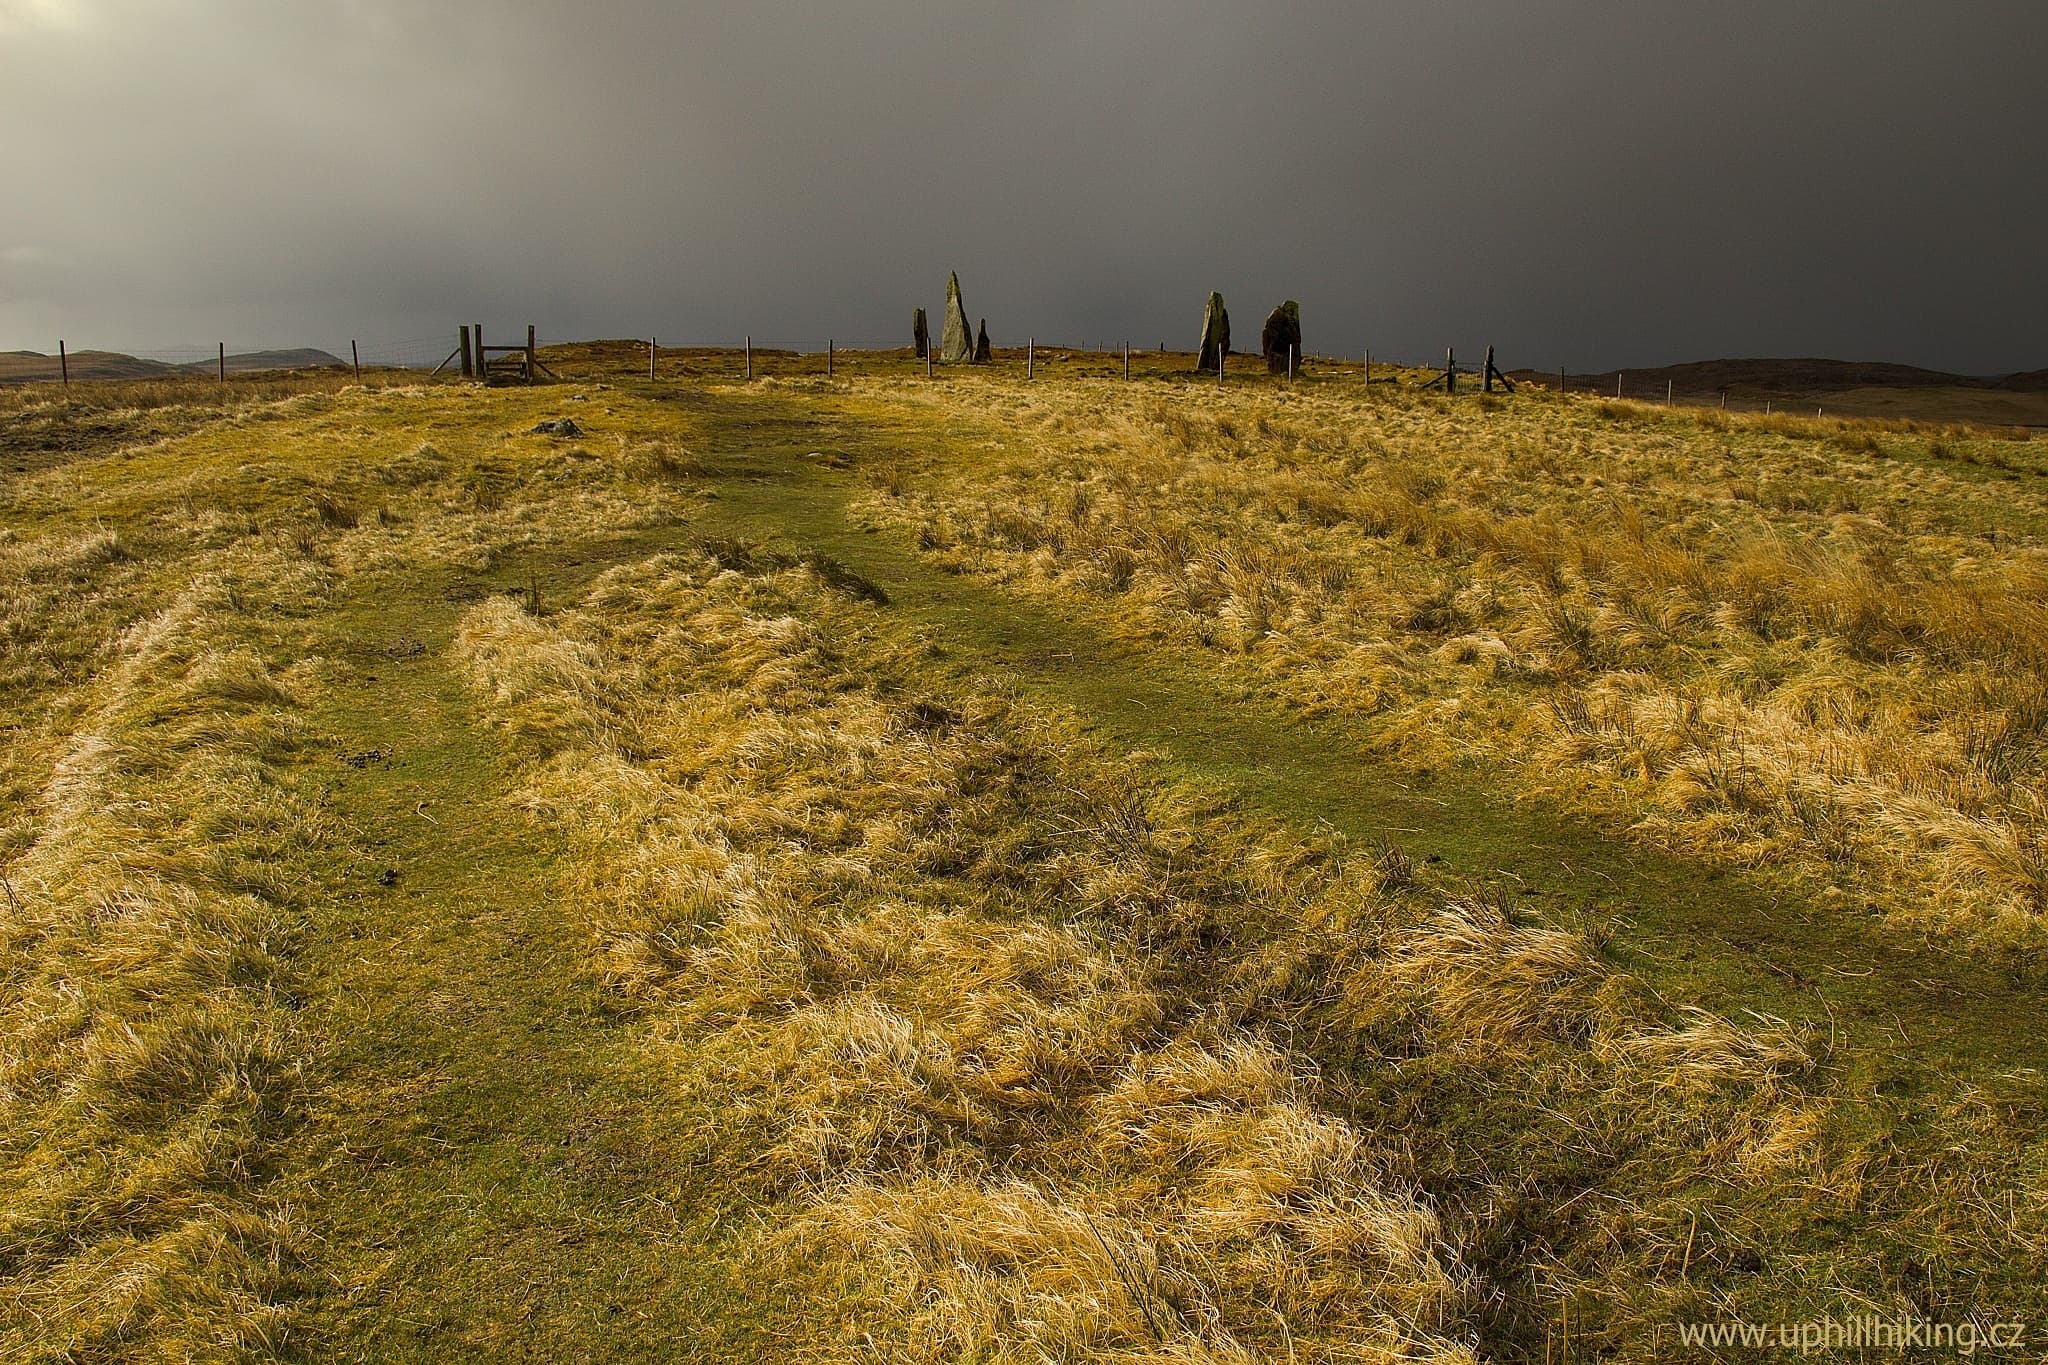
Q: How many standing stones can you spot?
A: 5